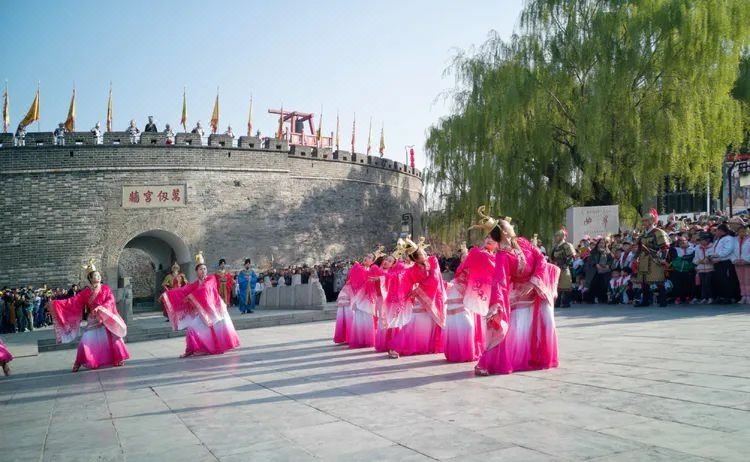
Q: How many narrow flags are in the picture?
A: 13